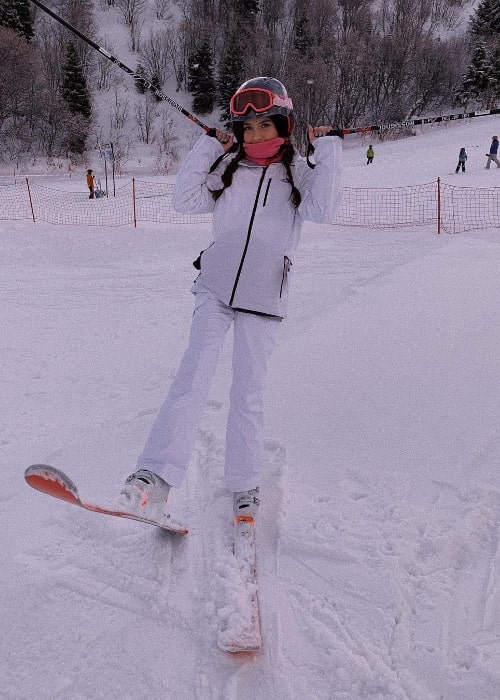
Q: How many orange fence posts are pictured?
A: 3